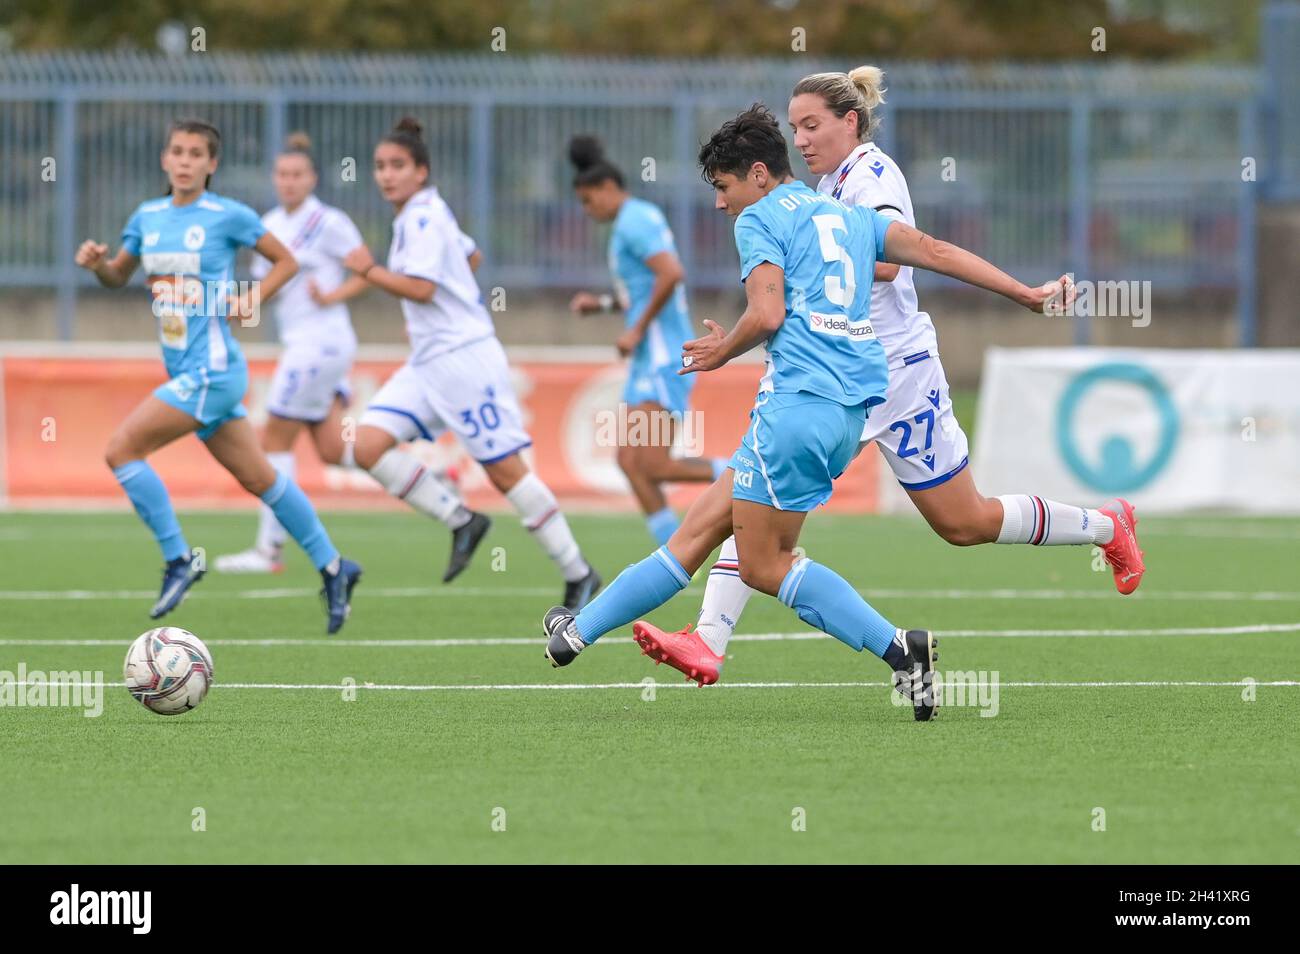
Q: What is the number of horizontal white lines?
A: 3